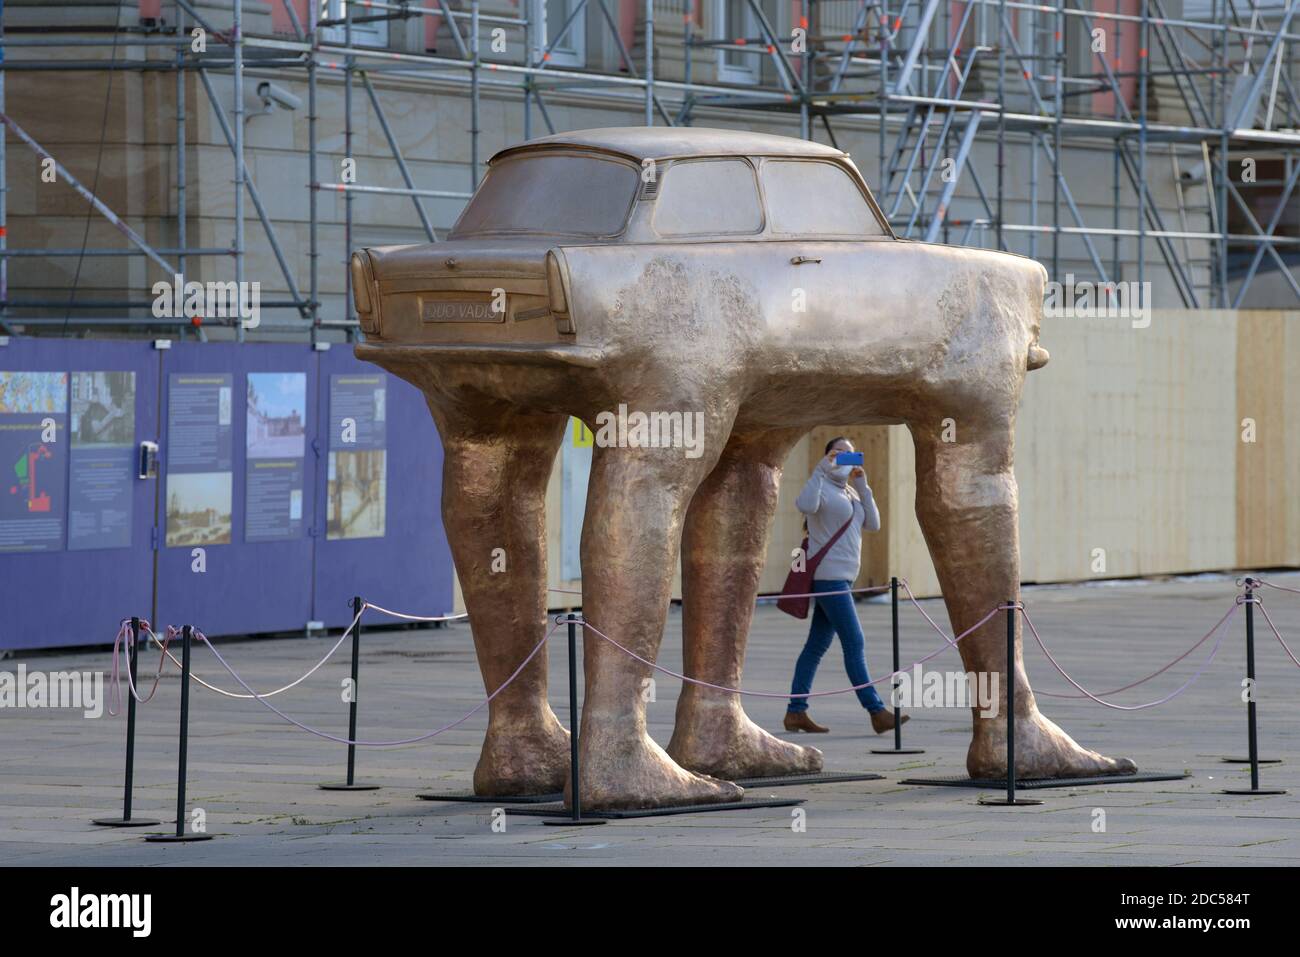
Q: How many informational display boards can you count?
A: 5